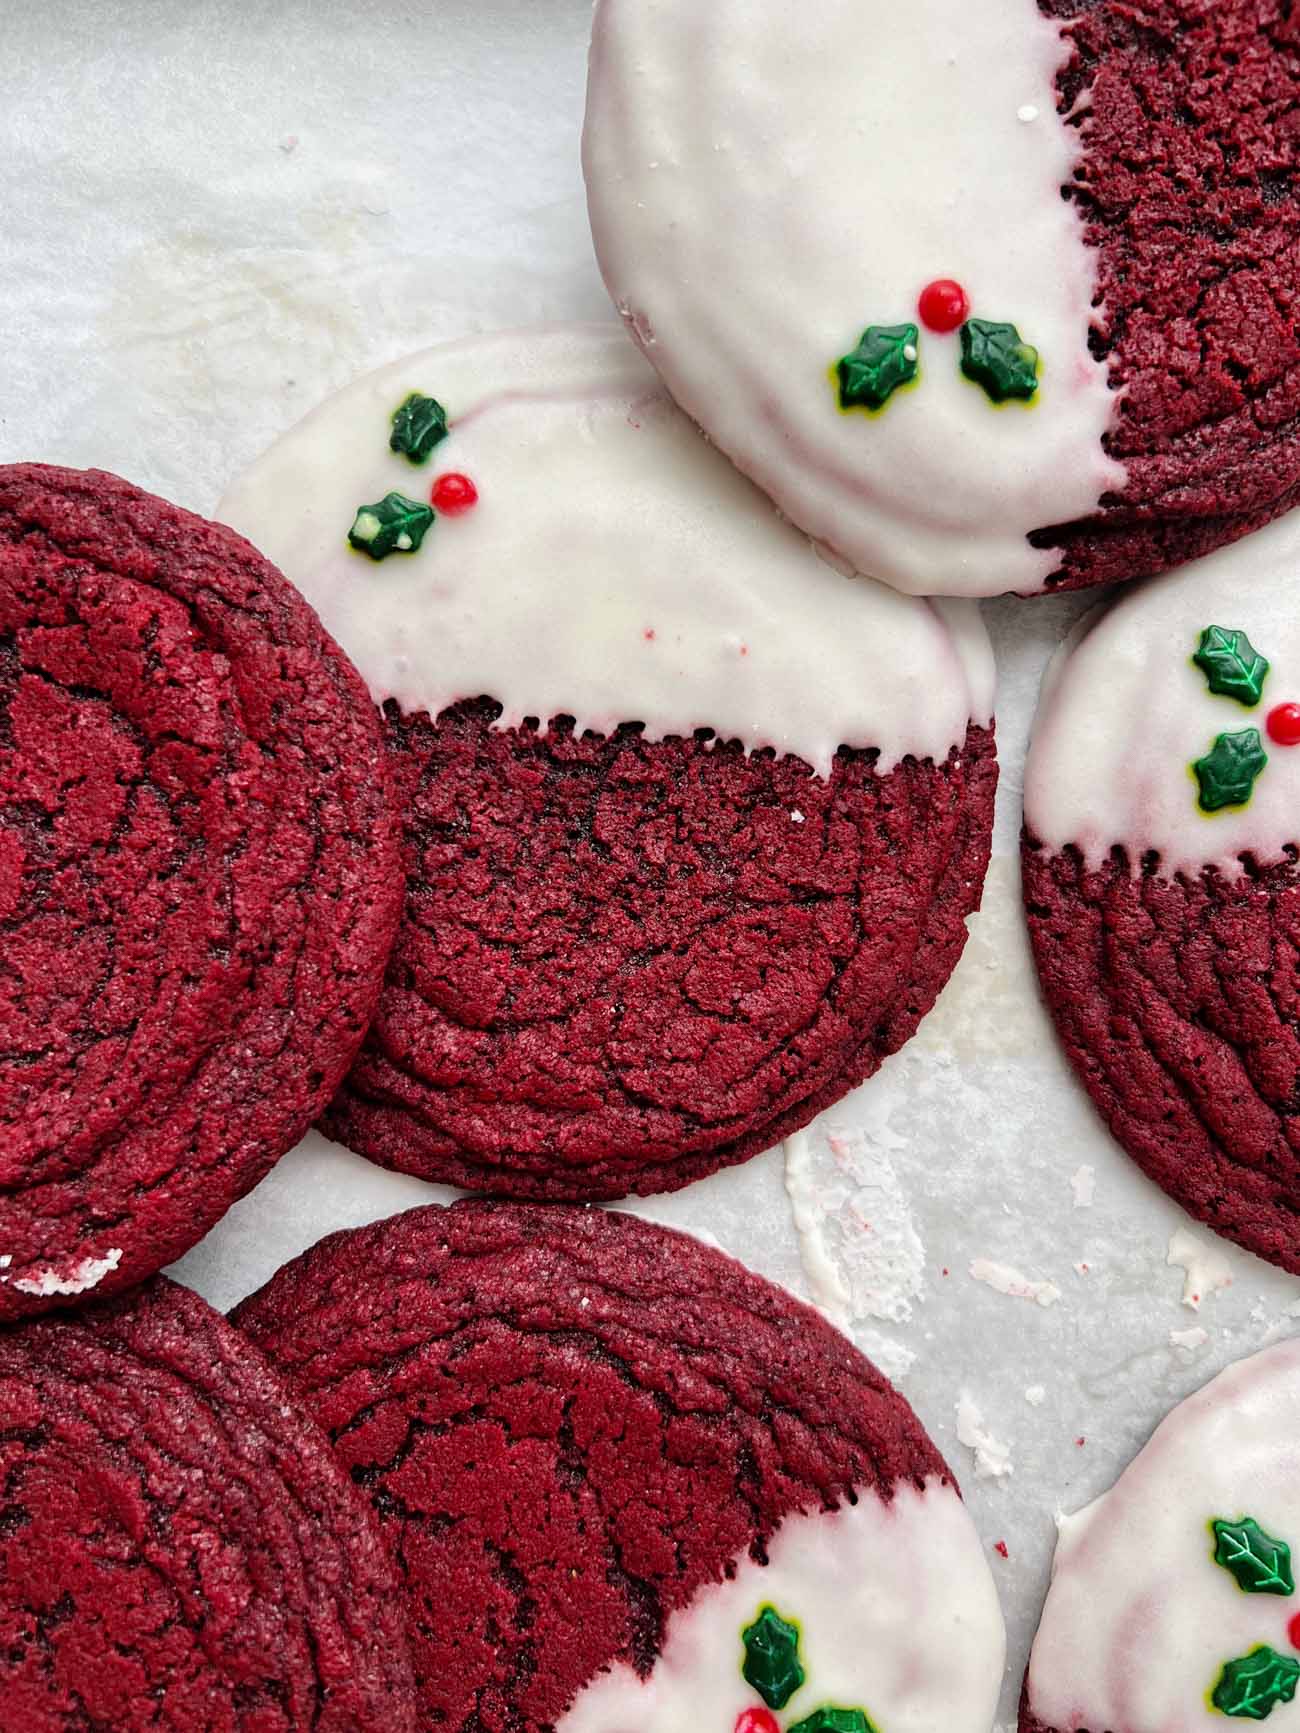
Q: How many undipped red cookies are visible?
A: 2